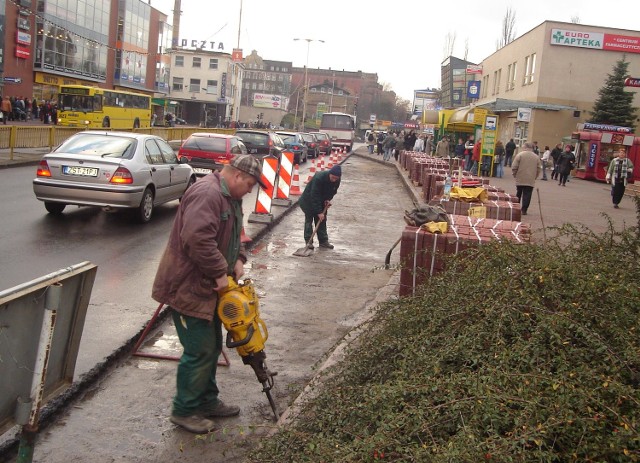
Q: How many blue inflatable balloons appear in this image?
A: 0